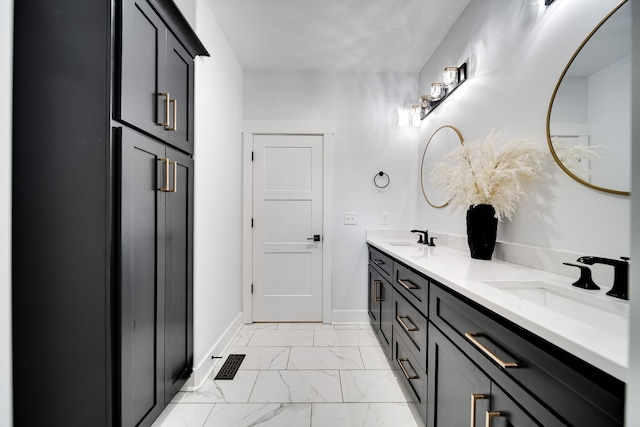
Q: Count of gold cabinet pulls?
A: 13